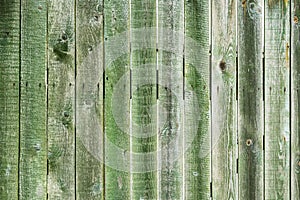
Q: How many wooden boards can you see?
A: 12